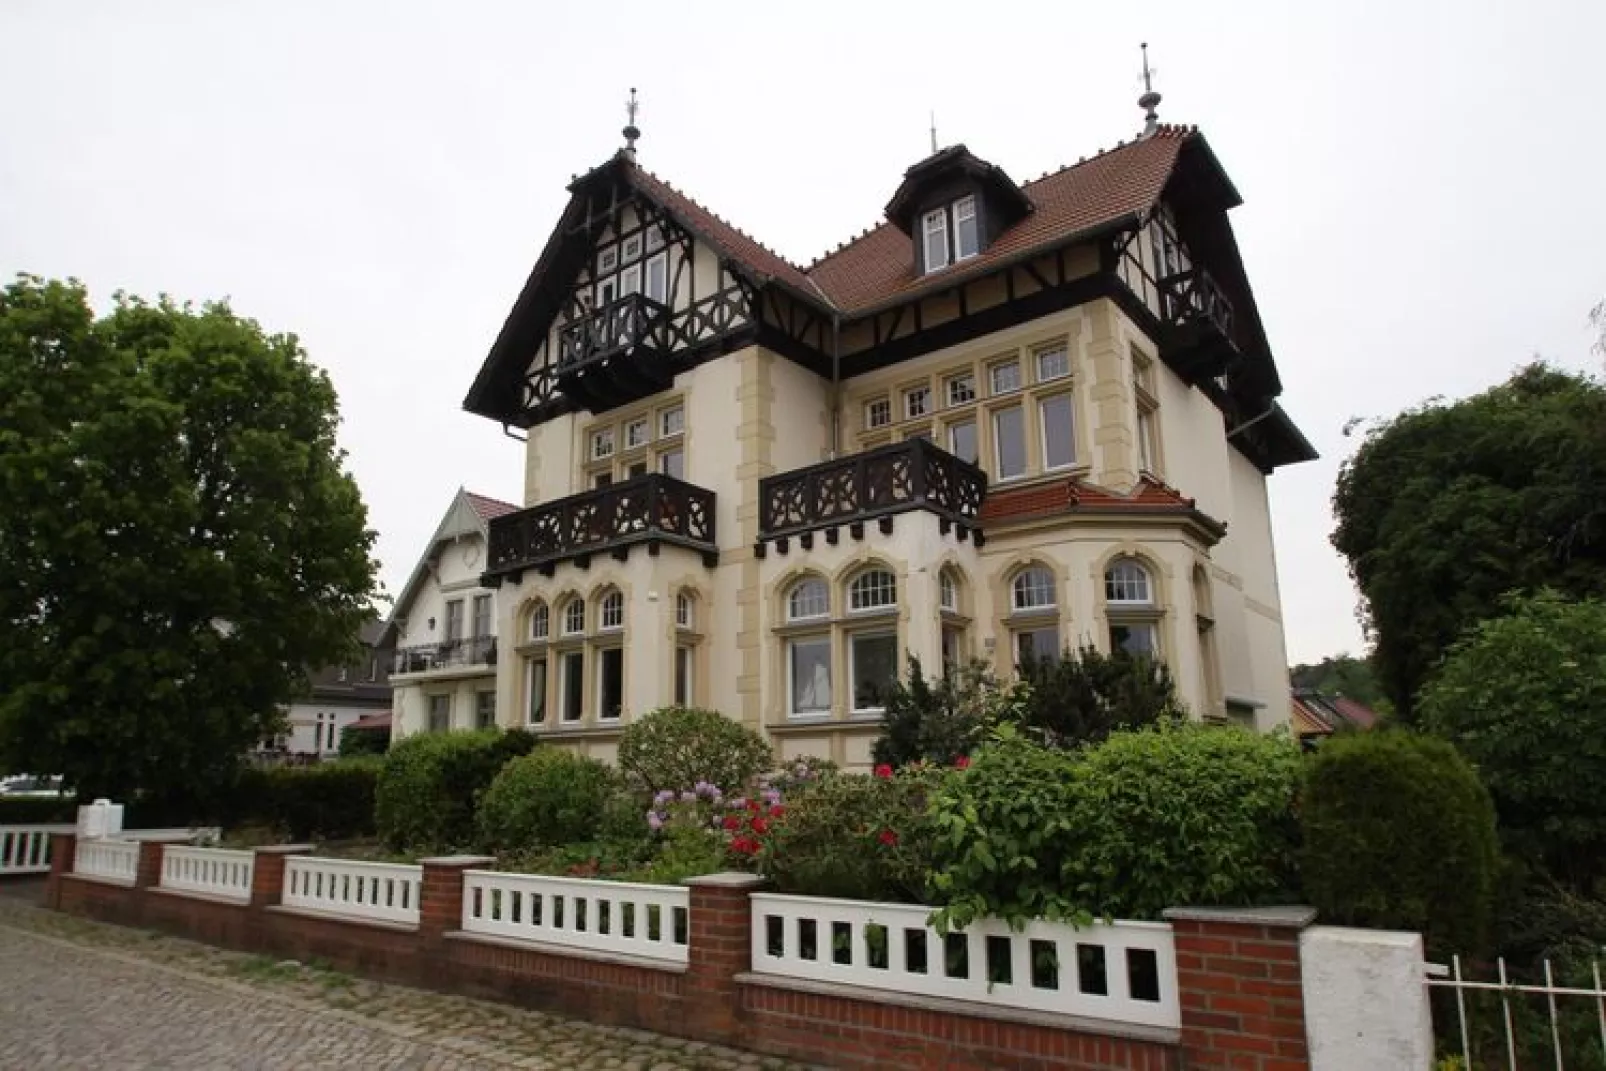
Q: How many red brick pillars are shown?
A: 6